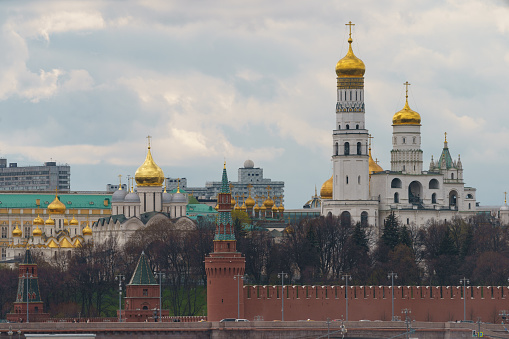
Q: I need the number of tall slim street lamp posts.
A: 8